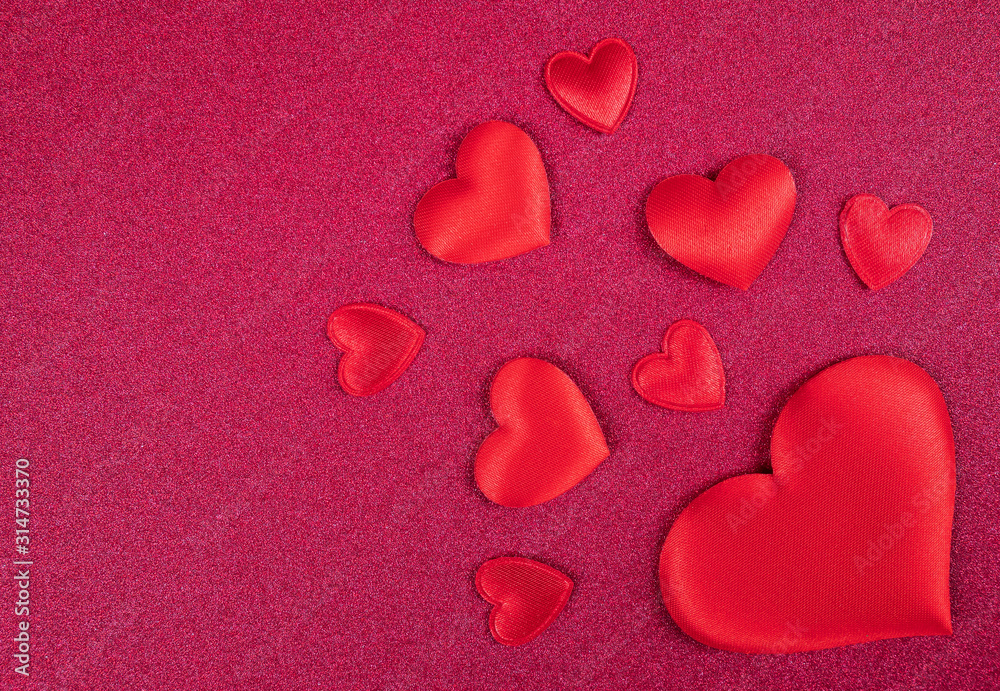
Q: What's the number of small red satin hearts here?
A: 5